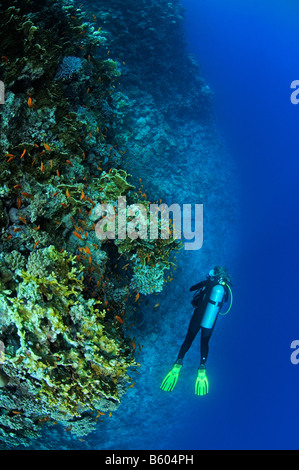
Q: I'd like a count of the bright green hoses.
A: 1